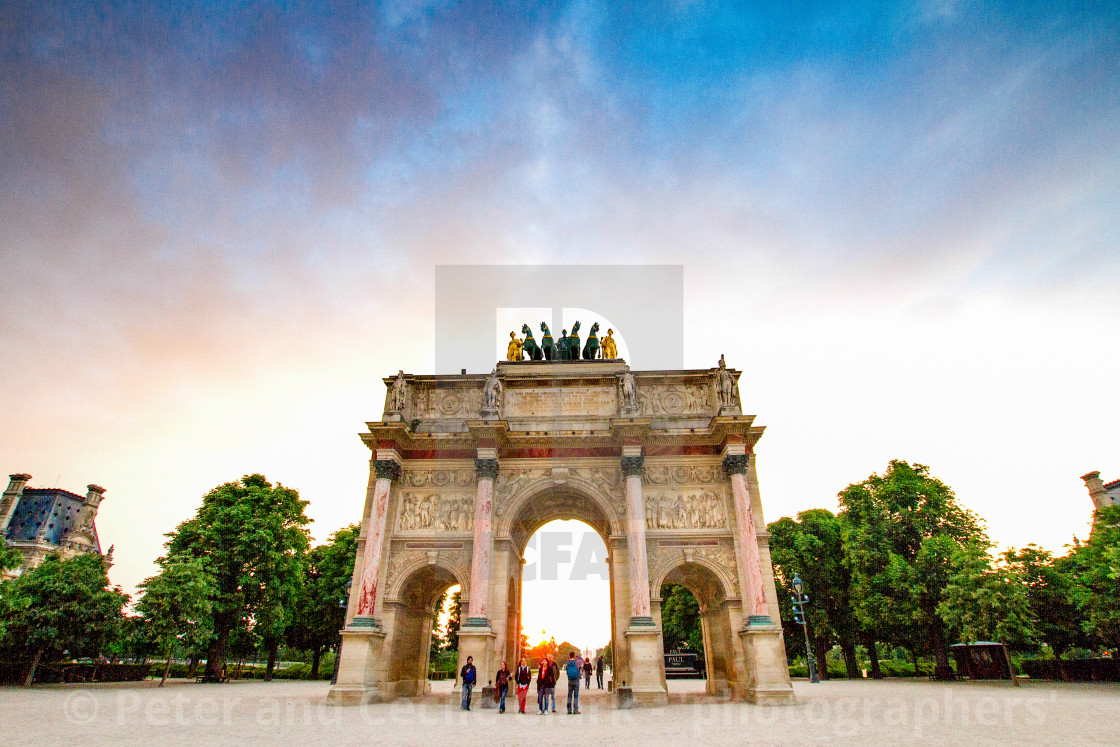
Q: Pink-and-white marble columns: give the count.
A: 4